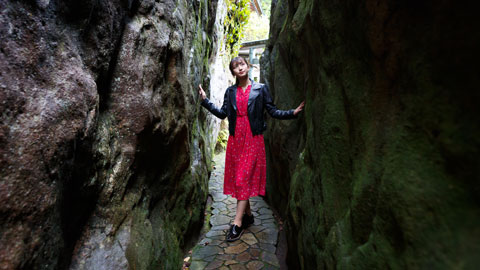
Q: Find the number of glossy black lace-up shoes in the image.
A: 2